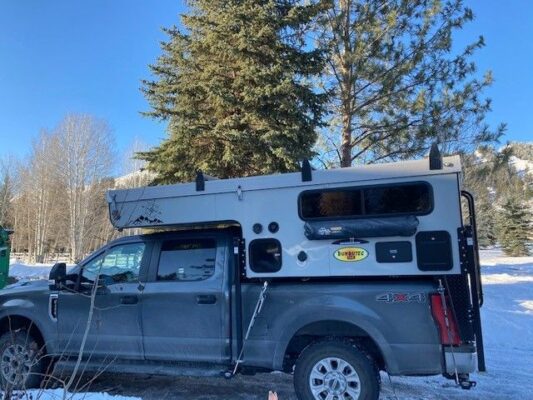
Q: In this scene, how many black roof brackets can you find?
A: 3